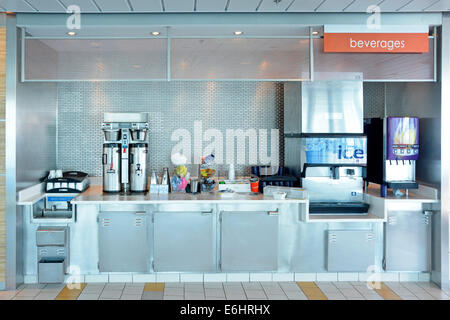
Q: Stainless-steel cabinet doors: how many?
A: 5